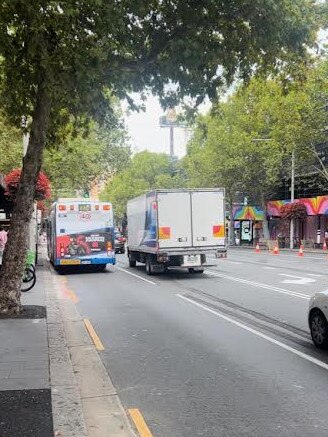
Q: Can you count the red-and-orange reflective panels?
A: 2